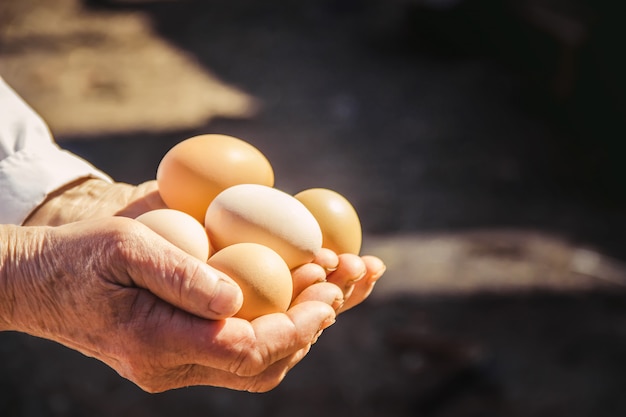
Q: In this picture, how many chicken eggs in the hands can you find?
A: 5